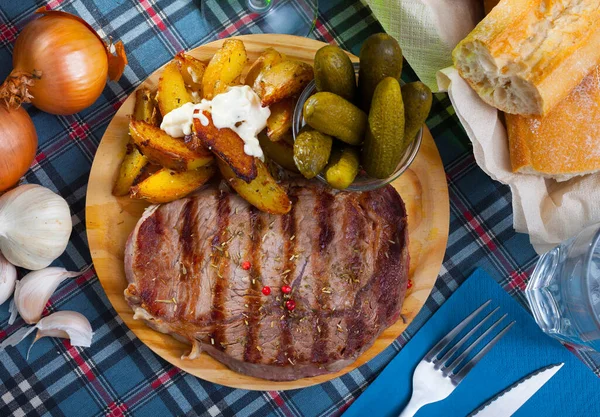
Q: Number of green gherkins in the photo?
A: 7